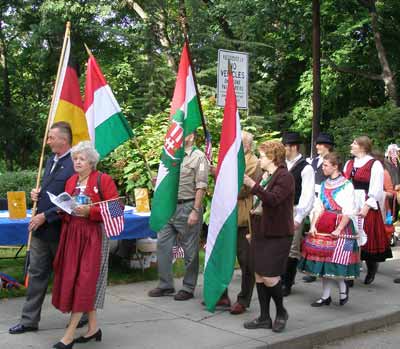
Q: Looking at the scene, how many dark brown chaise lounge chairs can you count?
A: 0